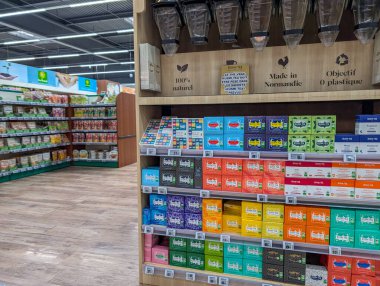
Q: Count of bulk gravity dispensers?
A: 7